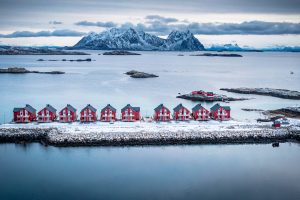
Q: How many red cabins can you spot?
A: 10